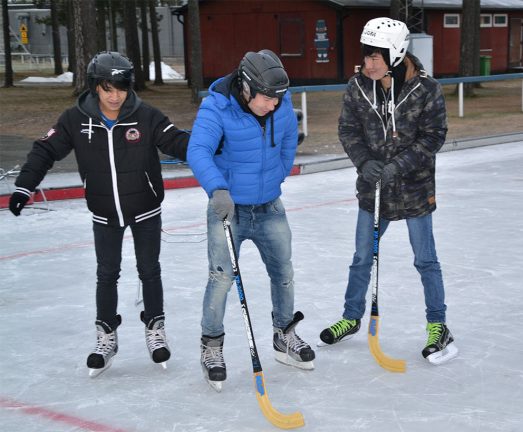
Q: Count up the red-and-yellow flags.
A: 0